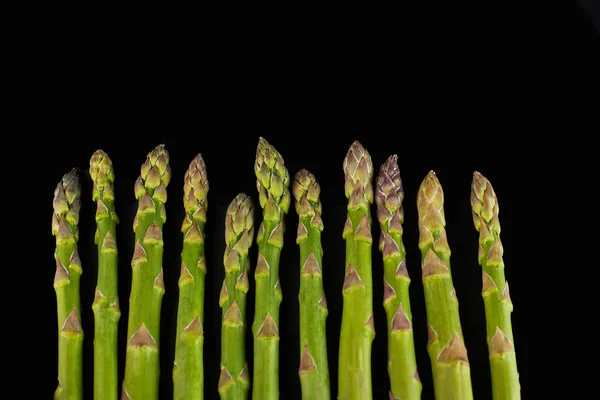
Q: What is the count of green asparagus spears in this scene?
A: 11